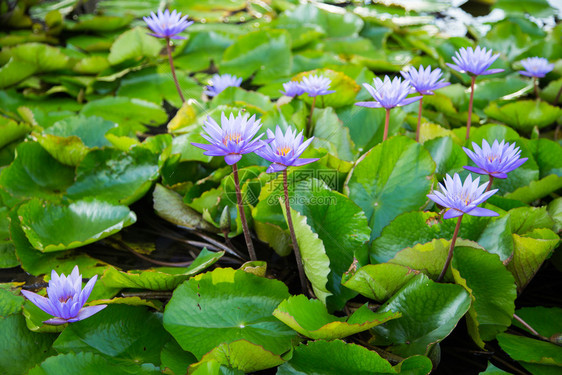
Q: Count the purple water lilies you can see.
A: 13